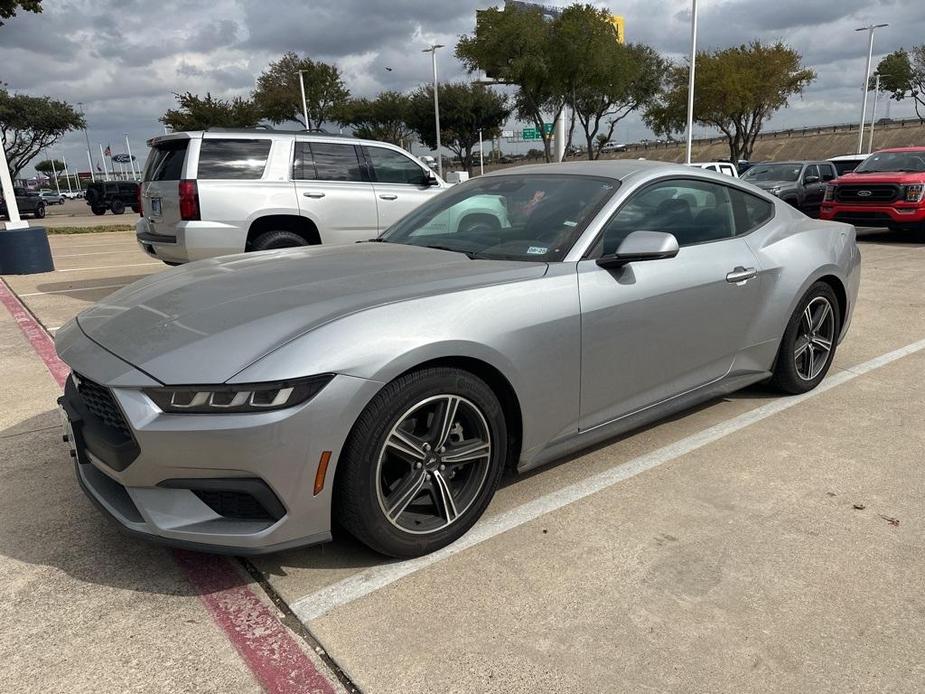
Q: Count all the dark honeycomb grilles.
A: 2